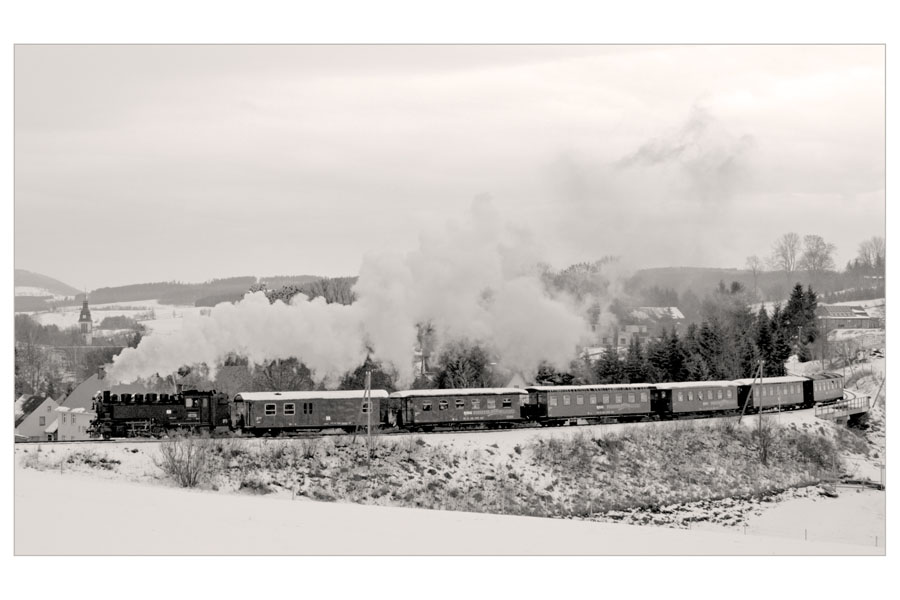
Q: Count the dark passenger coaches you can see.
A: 6